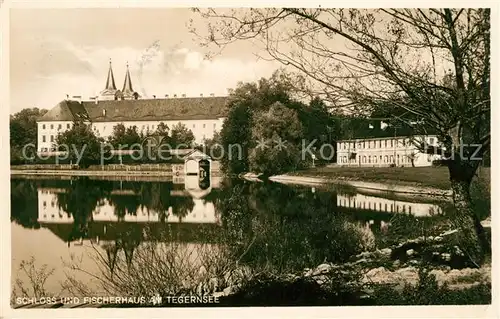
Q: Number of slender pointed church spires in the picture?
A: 2